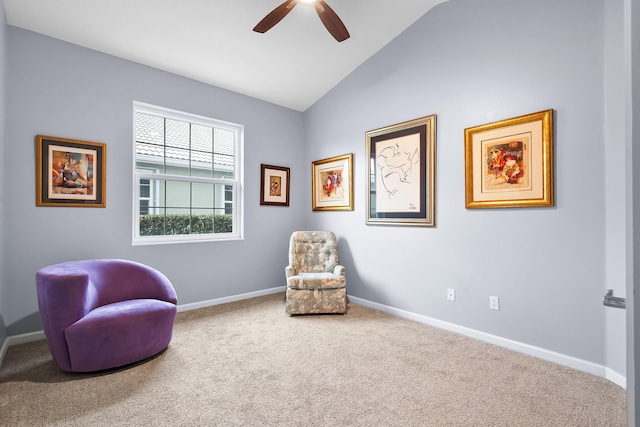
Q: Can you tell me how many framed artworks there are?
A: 5